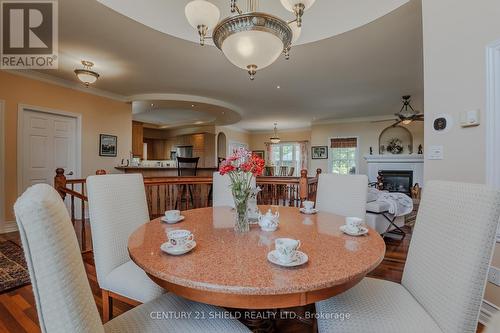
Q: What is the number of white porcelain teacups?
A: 5